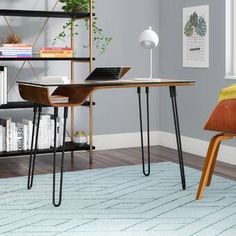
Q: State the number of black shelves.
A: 4